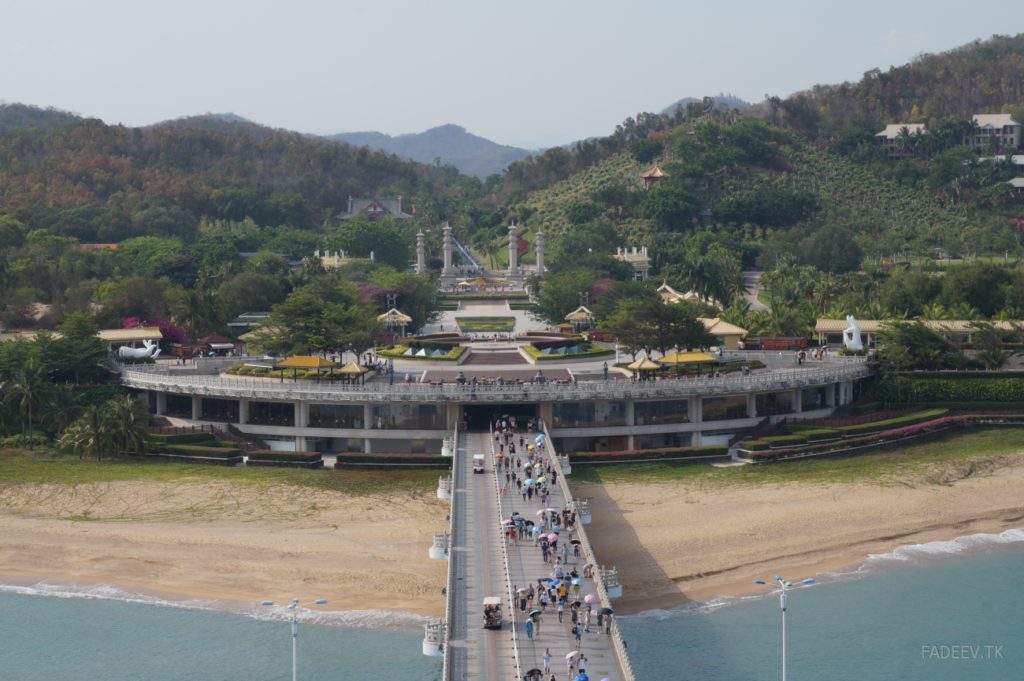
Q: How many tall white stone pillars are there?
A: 4